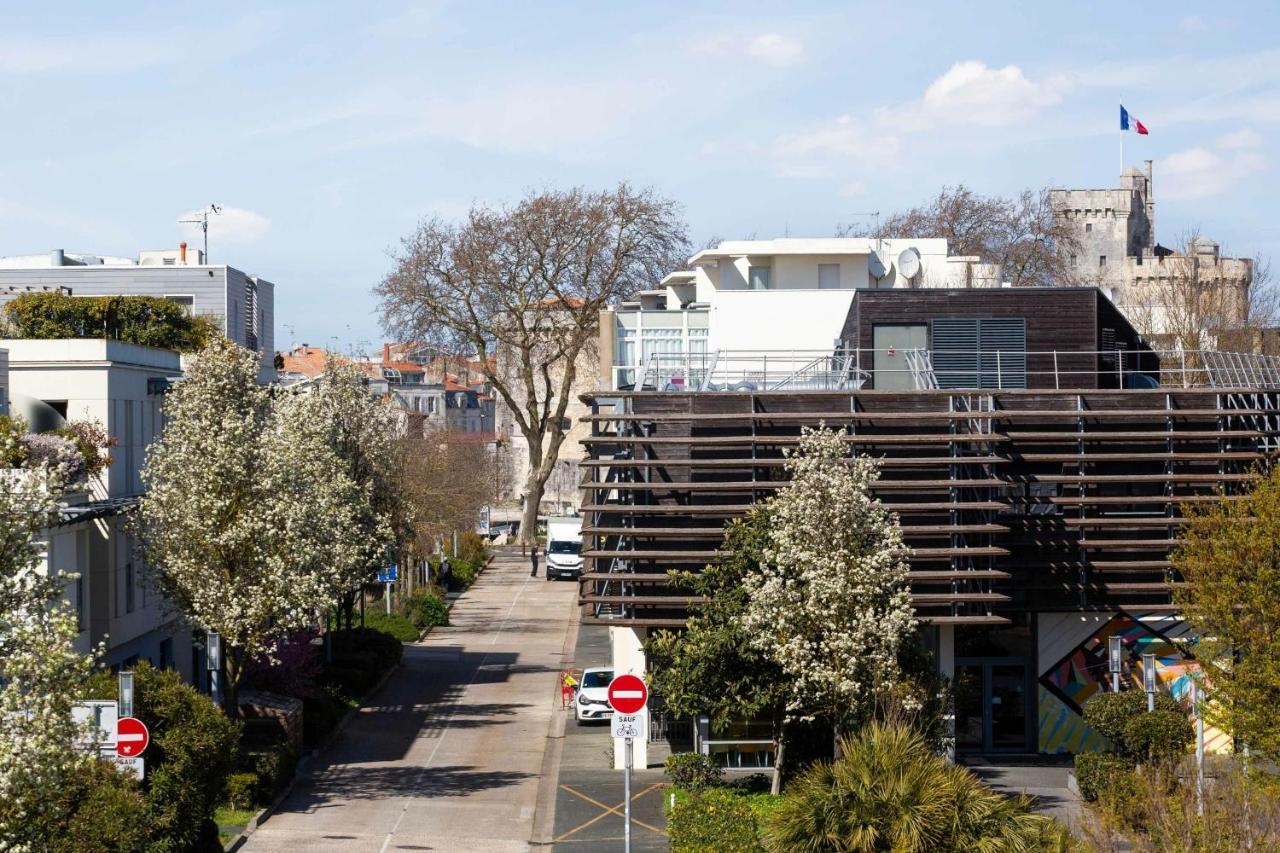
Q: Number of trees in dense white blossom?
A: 4